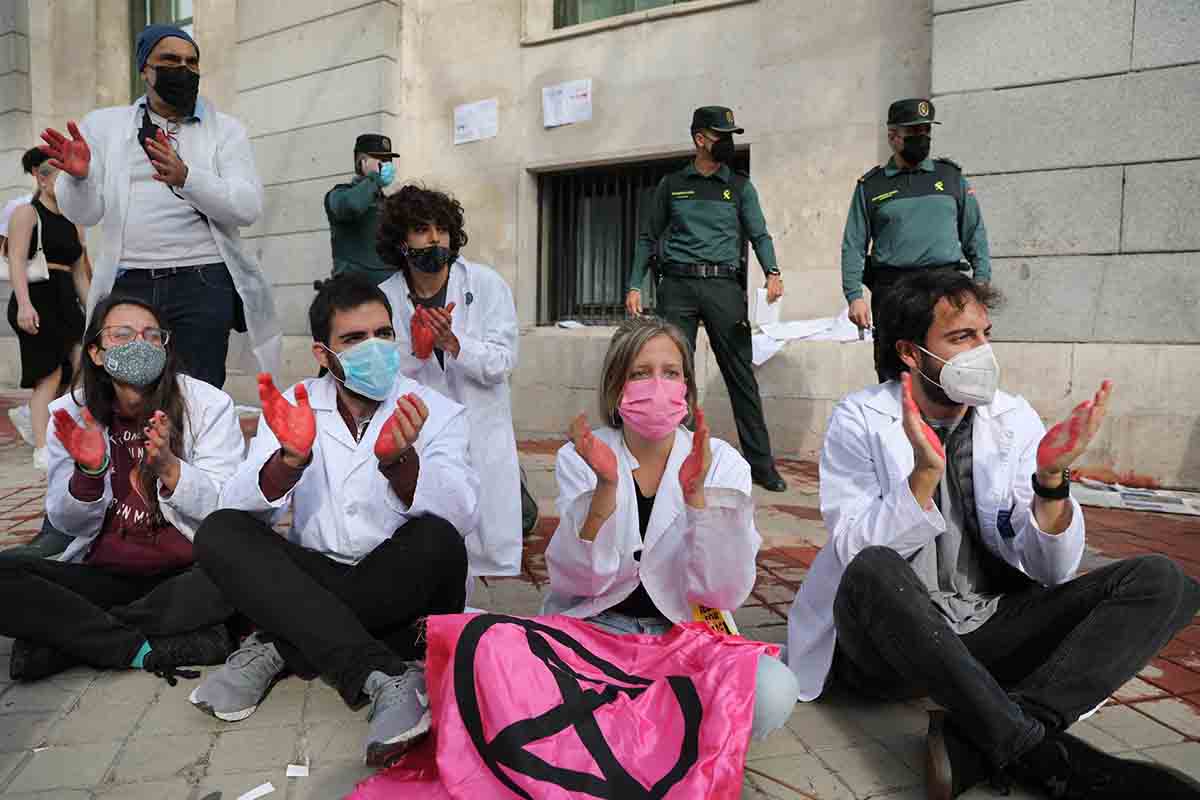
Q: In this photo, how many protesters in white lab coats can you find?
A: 6